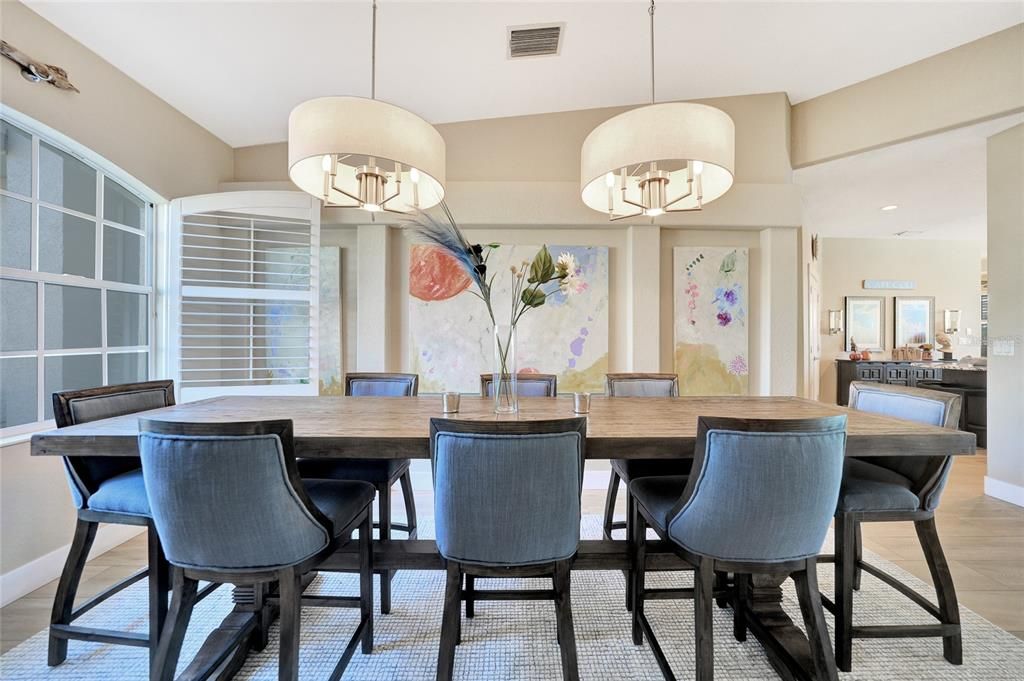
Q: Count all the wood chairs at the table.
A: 8